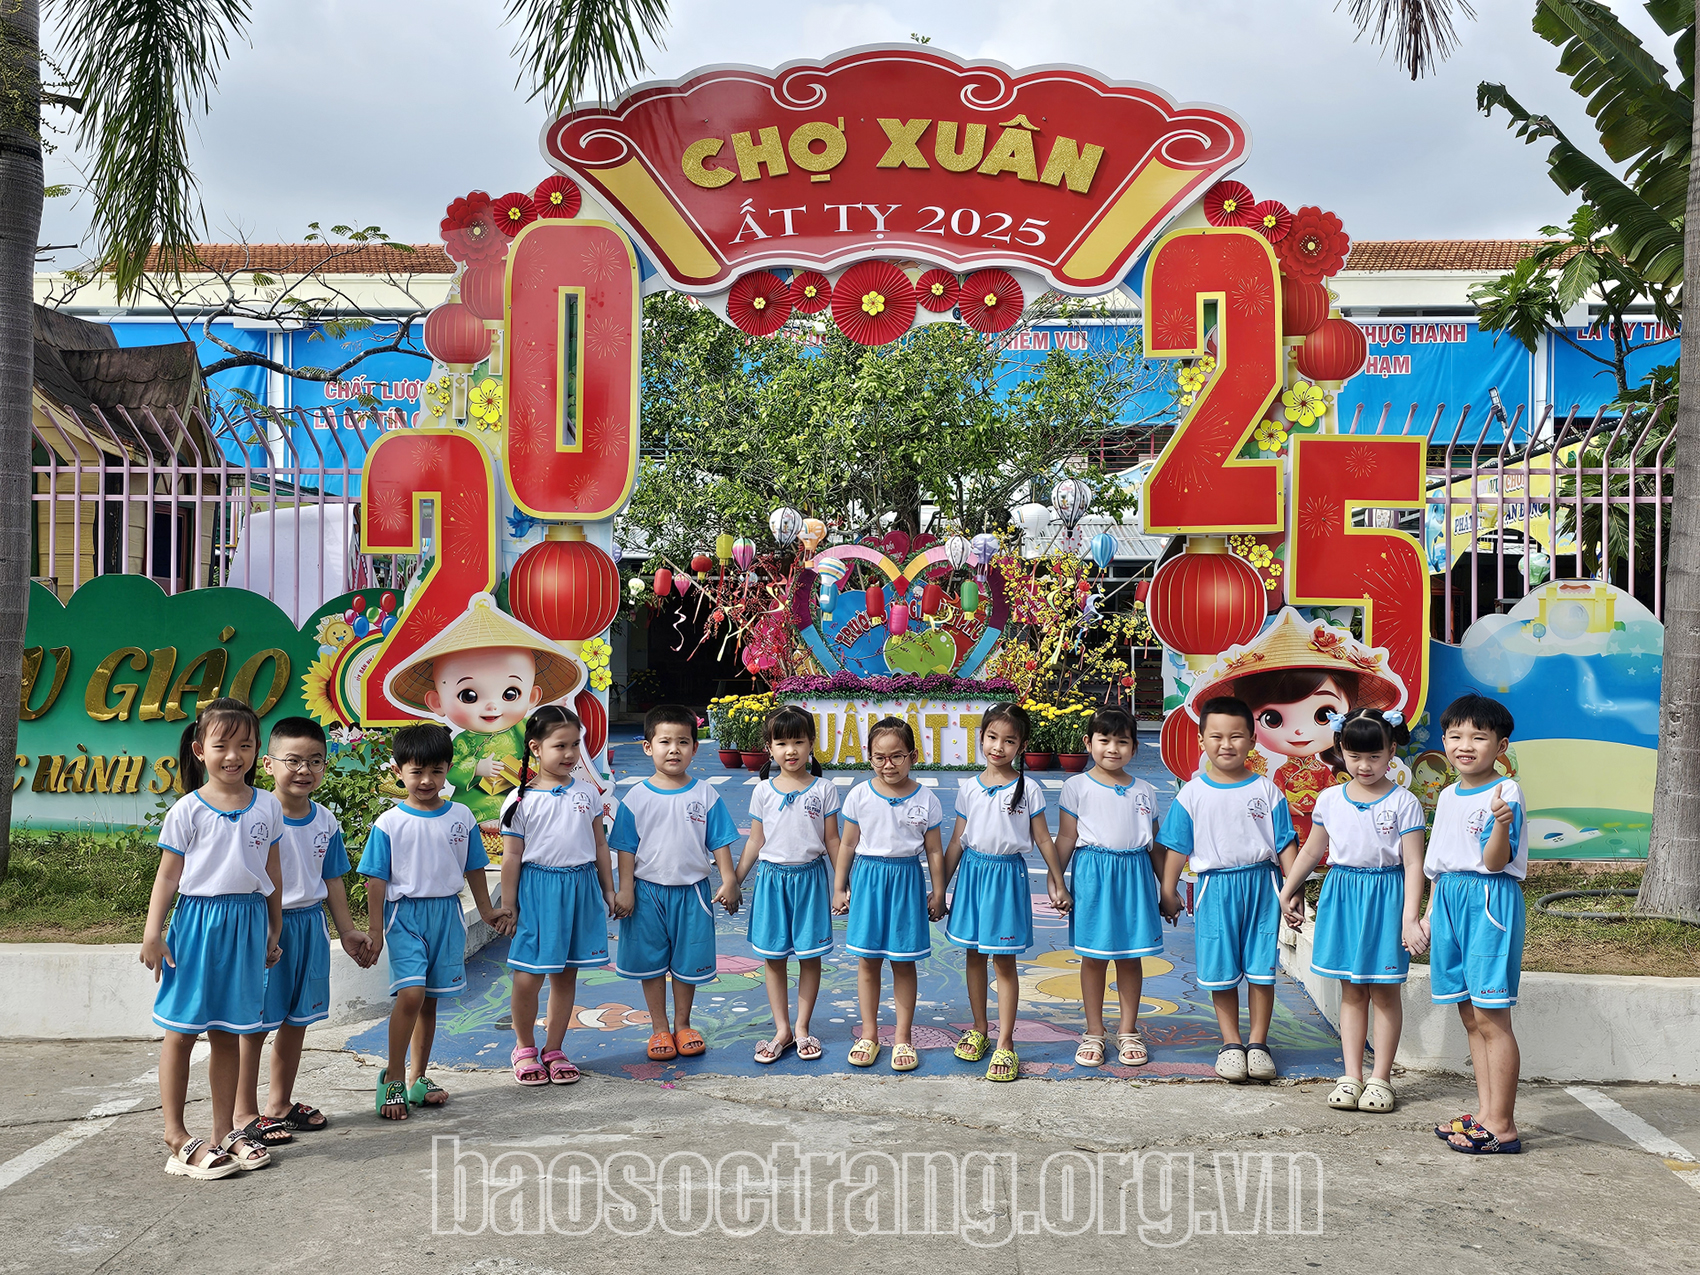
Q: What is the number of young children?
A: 12